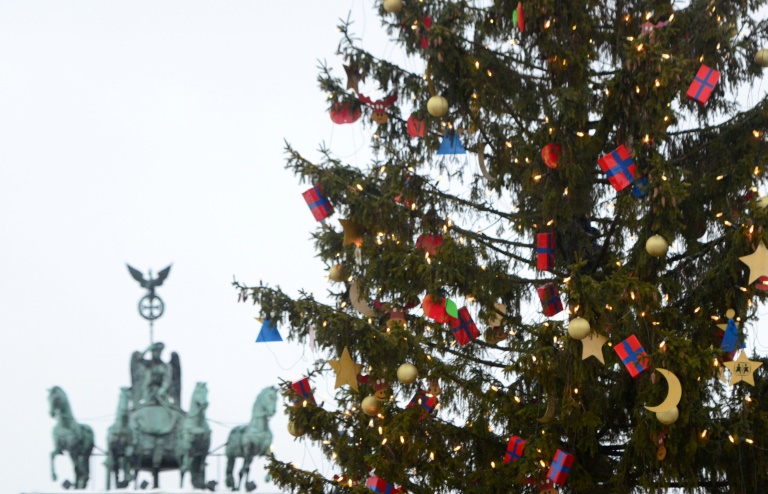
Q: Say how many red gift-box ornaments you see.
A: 12